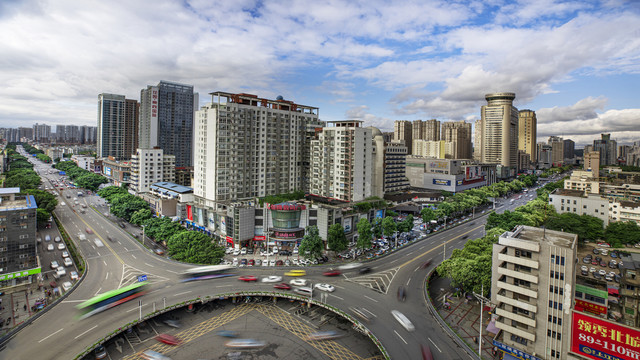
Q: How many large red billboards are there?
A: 1